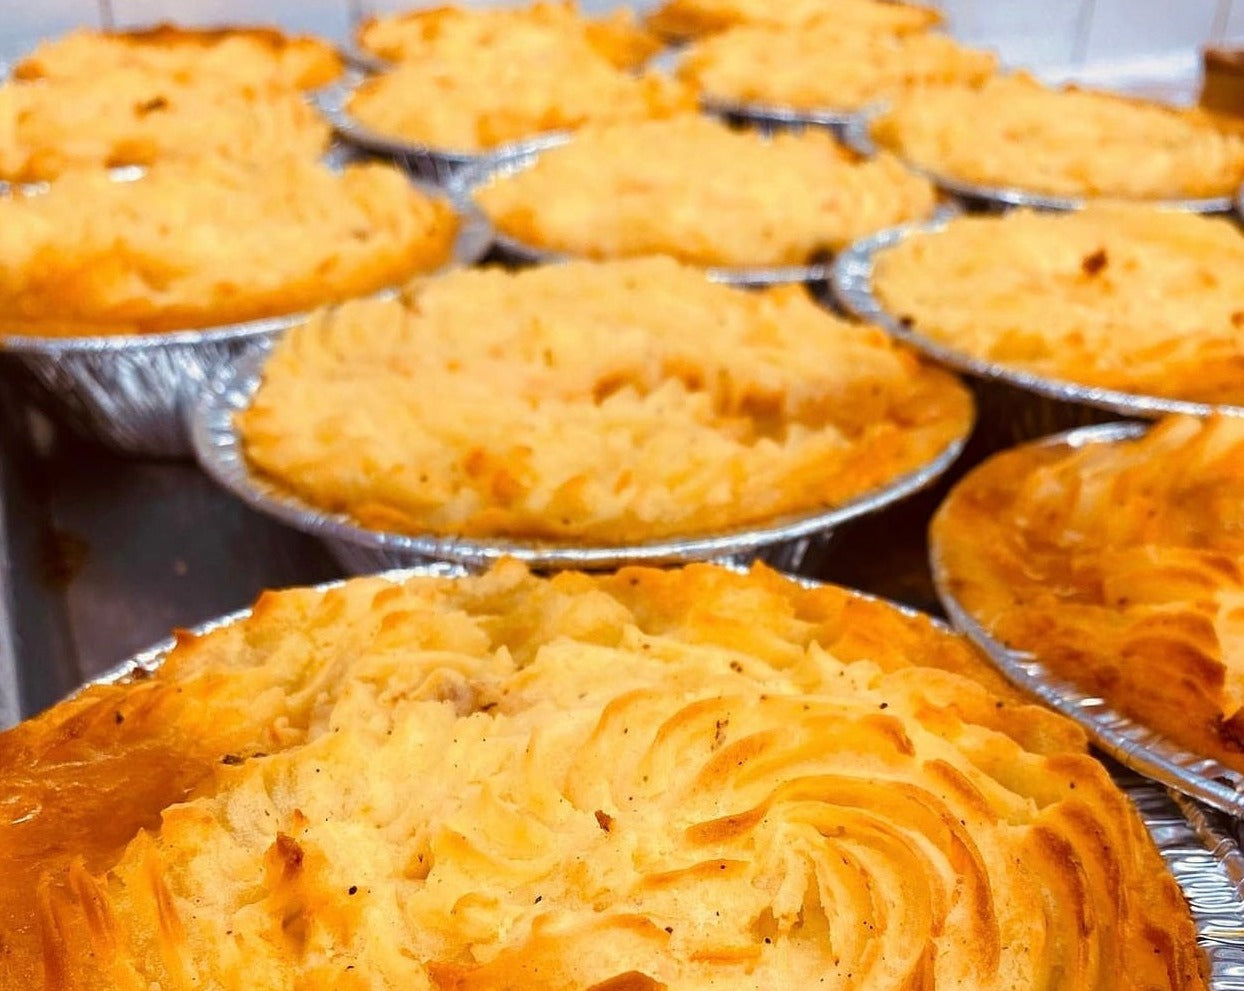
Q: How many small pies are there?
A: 13